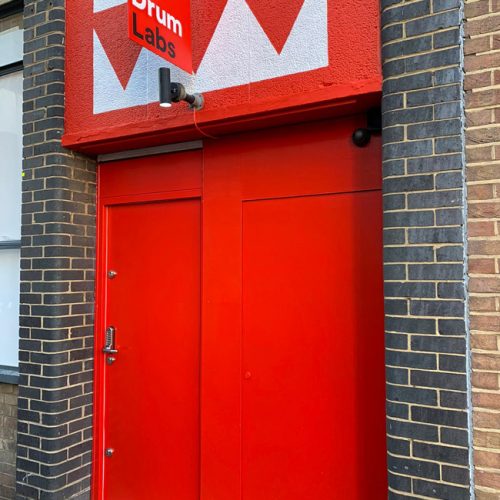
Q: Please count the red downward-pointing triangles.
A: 3